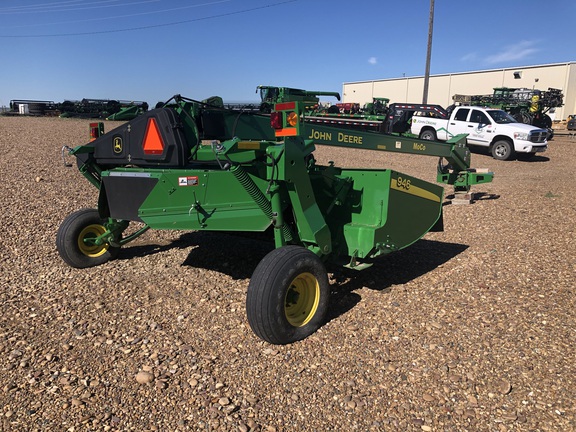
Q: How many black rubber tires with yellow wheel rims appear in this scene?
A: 2